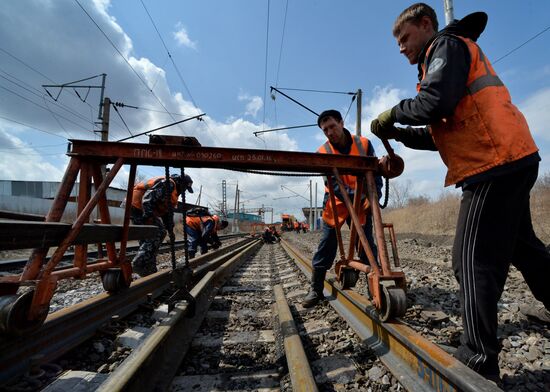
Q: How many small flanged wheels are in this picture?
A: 4